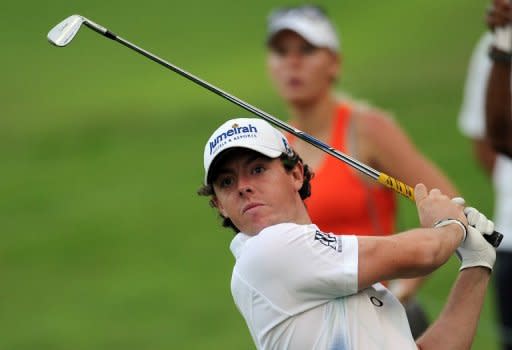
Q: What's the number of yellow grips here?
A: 1